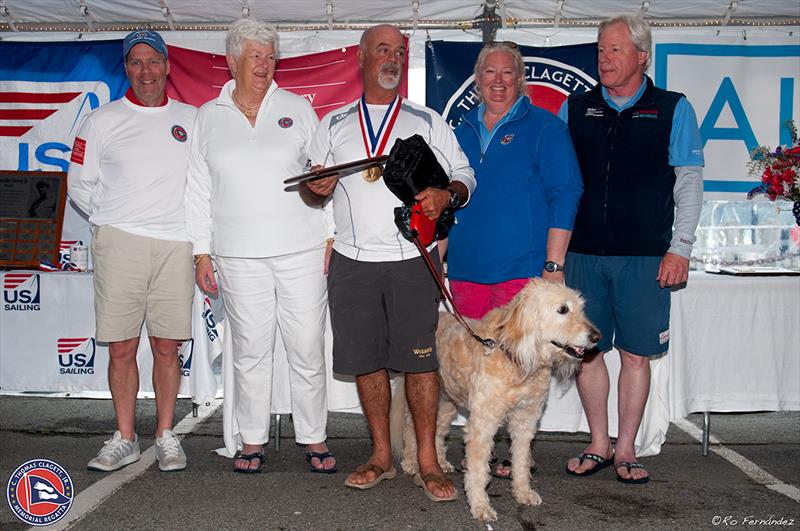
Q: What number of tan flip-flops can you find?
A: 2